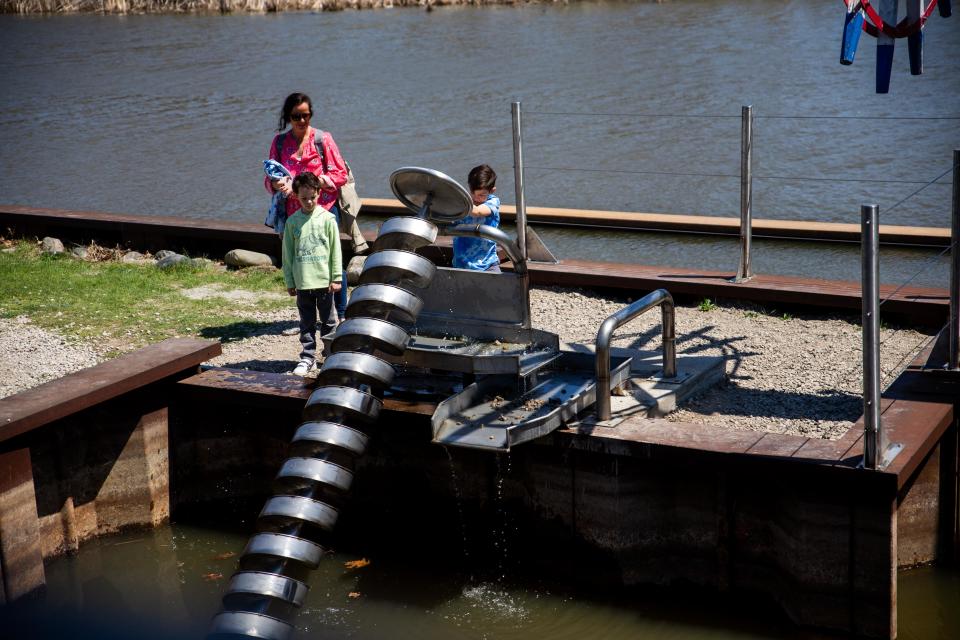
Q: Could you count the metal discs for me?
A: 13